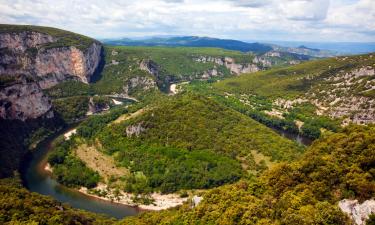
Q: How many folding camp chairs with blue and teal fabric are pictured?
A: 0